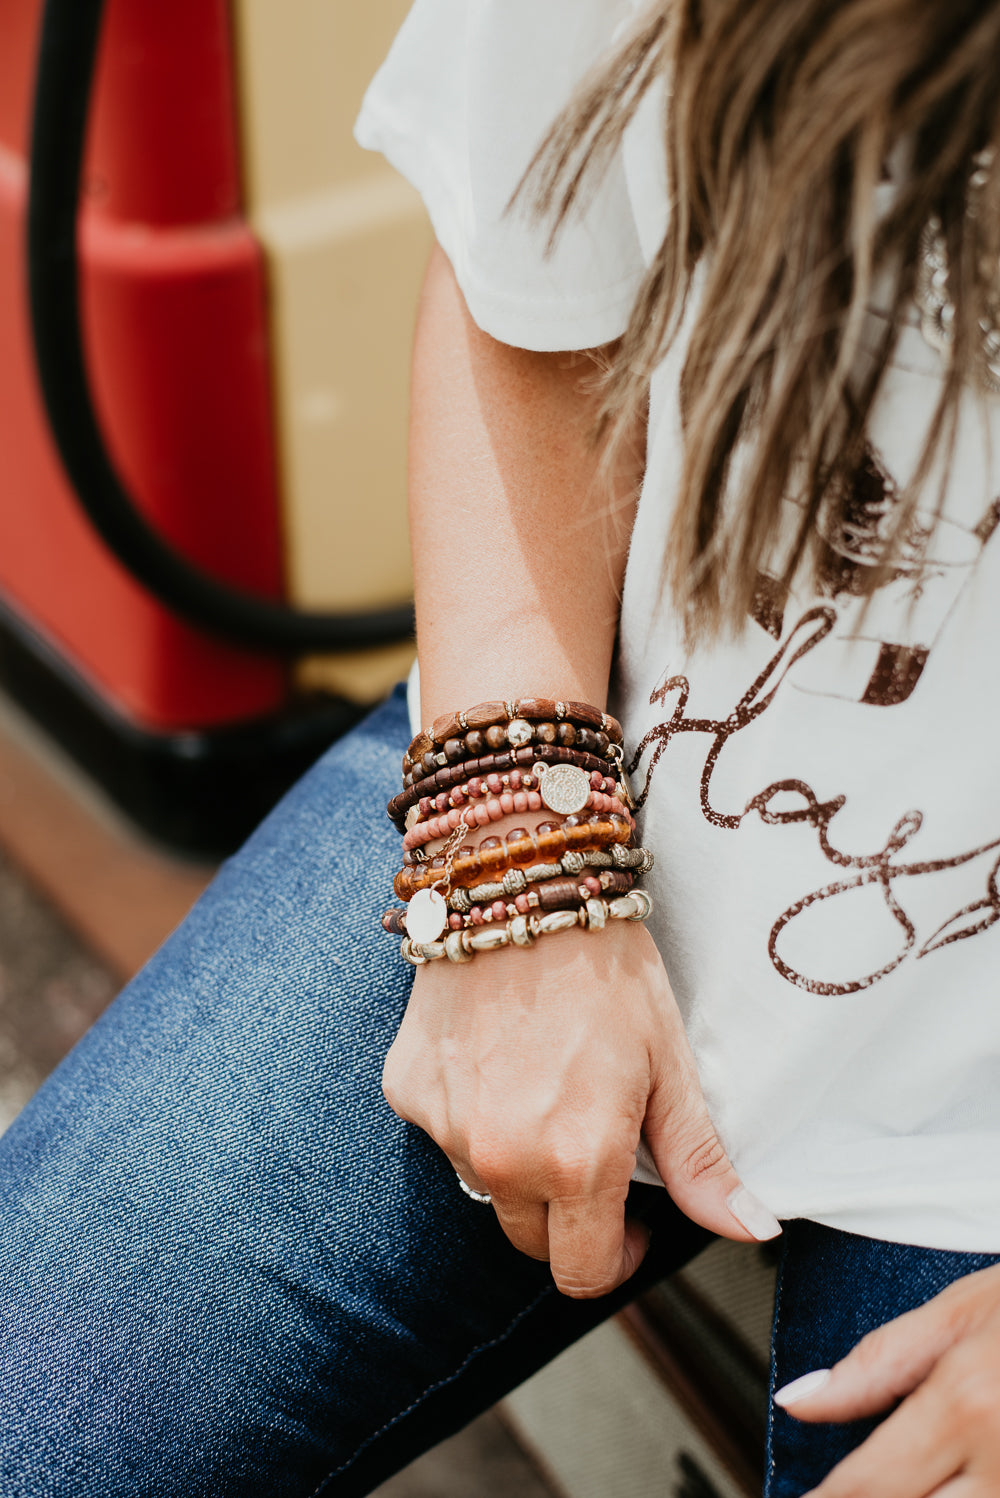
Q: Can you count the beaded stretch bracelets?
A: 9